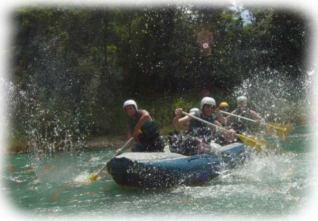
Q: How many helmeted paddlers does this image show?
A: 5